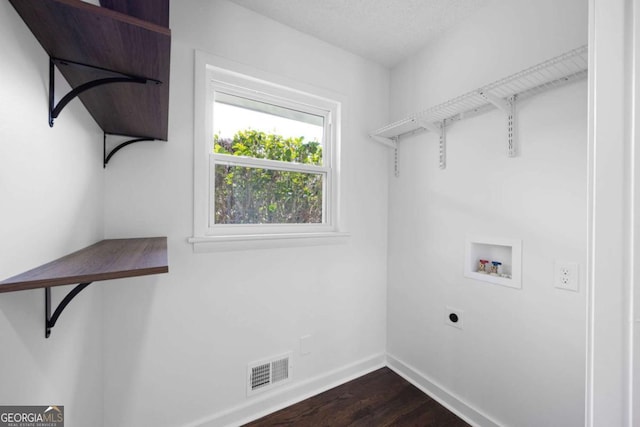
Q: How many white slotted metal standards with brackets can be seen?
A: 3